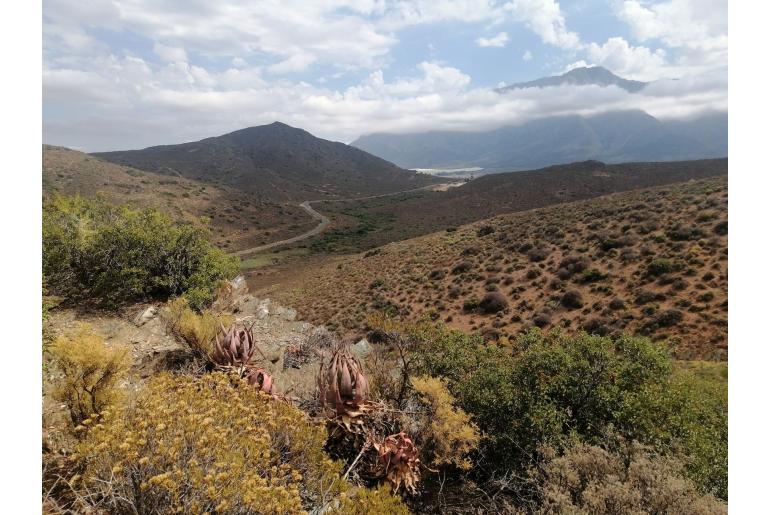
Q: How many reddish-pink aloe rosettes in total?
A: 4